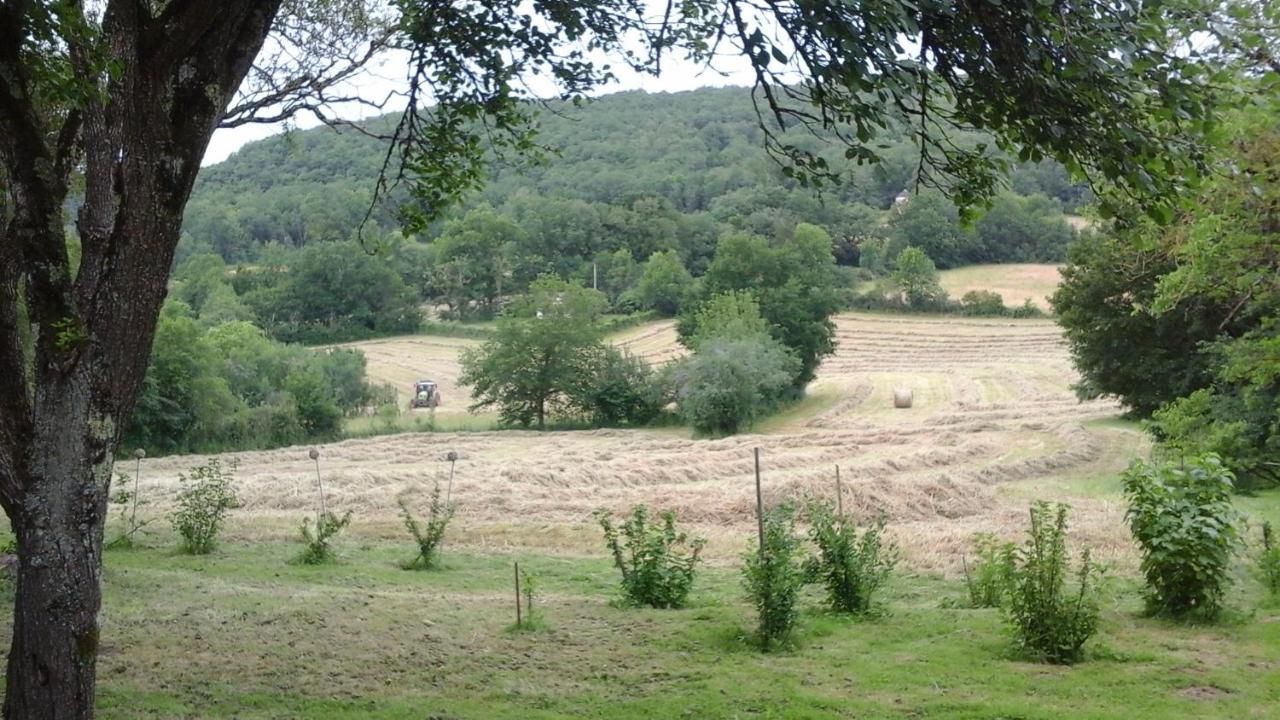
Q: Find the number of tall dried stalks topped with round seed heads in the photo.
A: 3